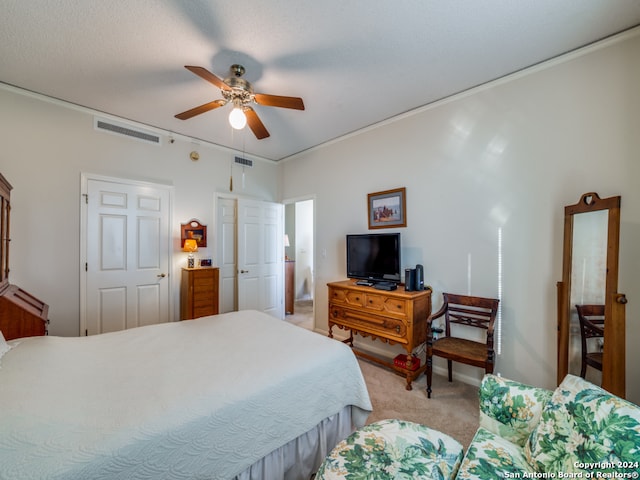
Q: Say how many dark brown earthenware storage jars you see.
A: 0